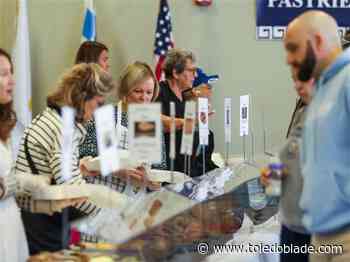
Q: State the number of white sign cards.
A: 8